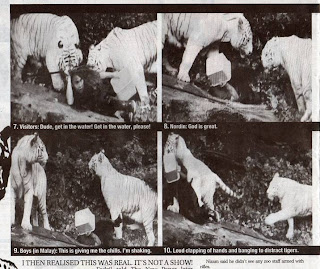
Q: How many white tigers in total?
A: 8